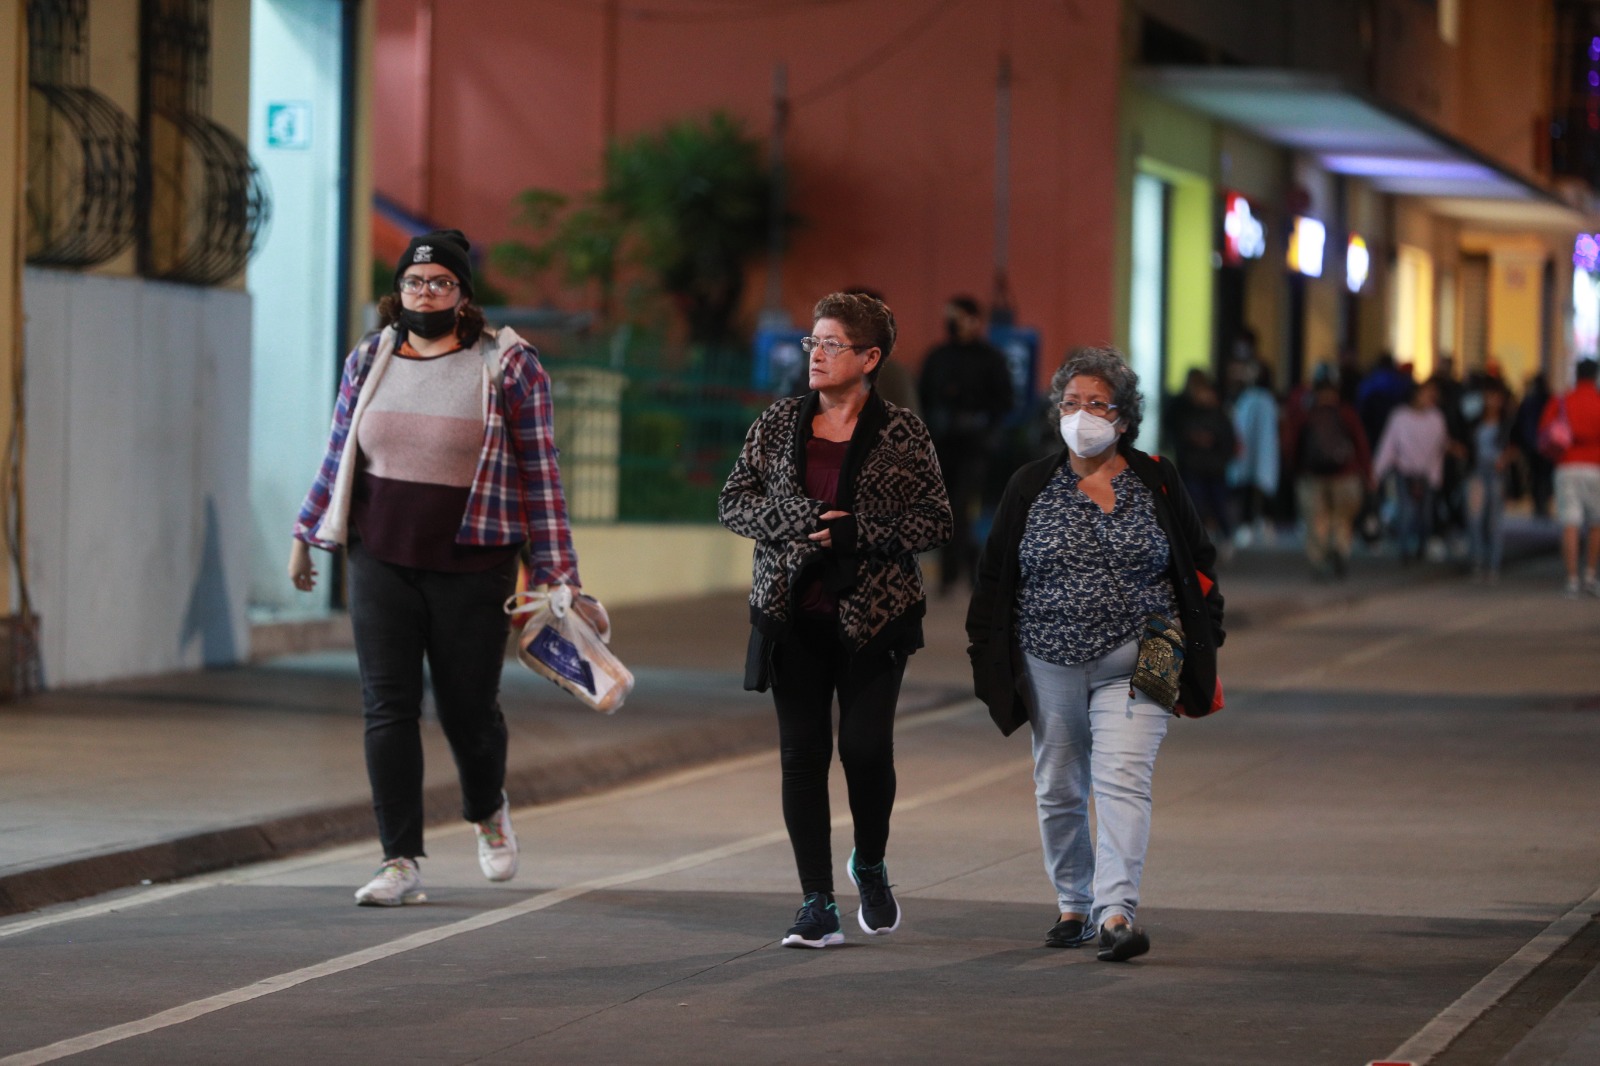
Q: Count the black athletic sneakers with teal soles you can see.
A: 2